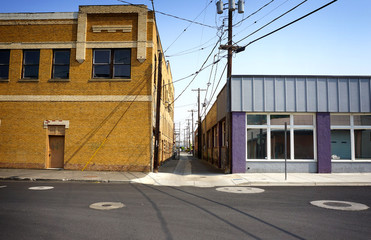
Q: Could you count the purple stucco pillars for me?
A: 2